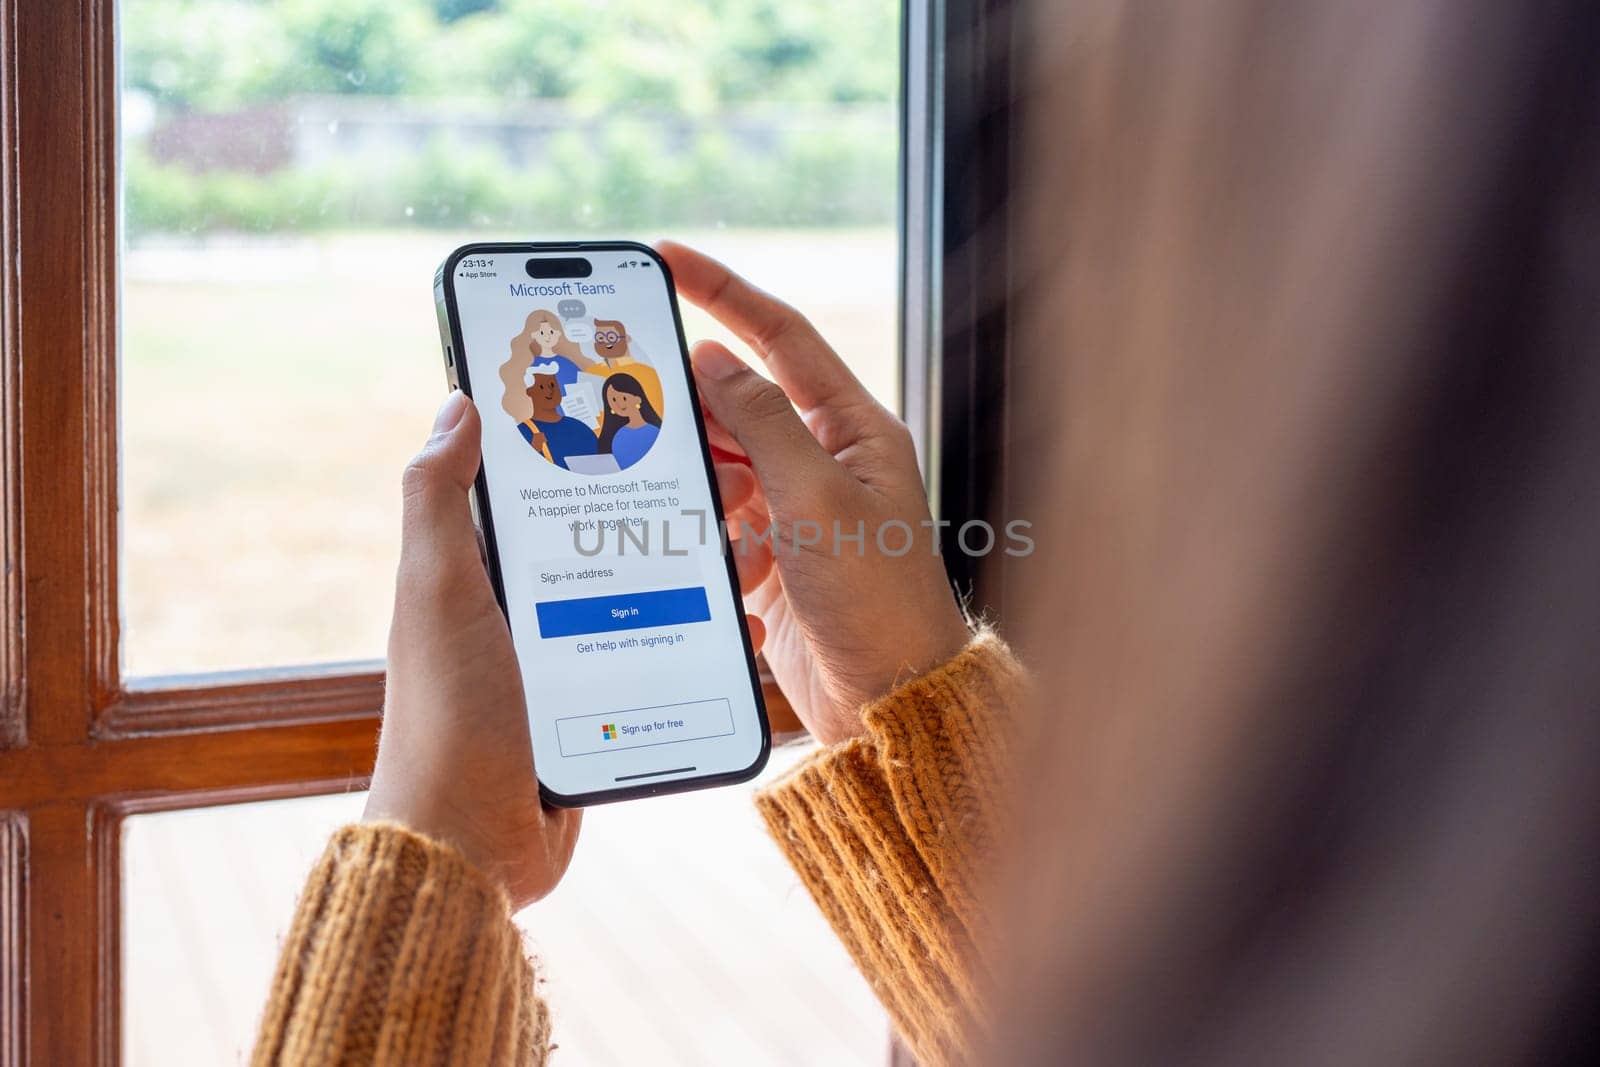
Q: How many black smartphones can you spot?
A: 1